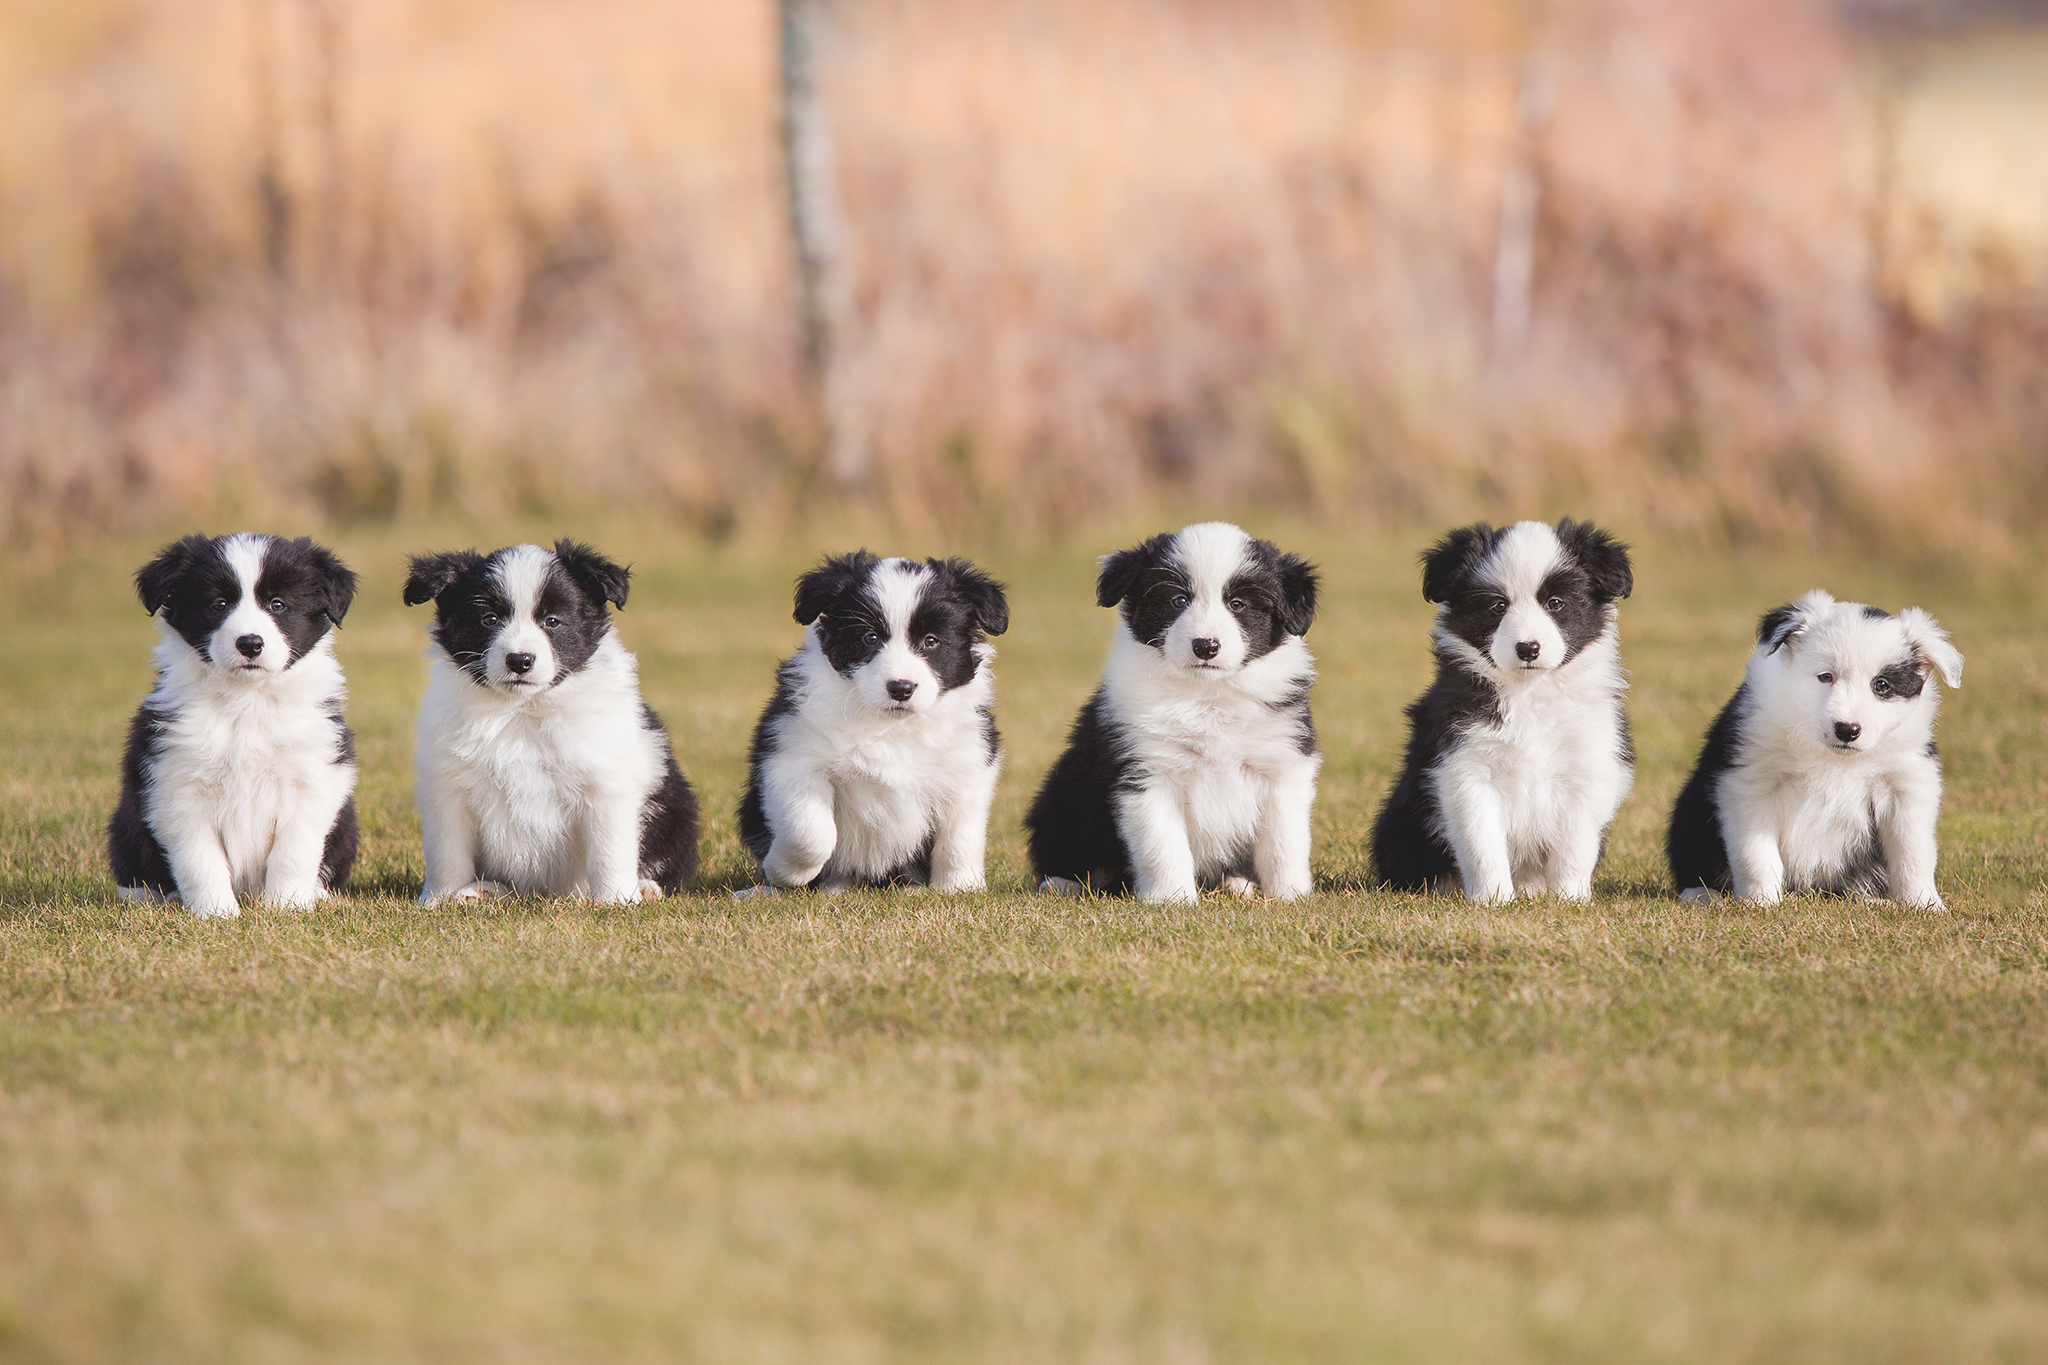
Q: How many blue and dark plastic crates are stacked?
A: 0